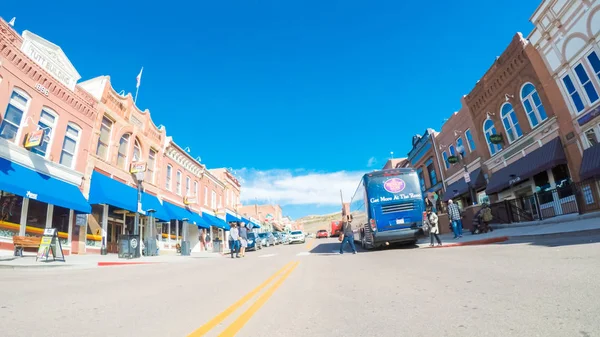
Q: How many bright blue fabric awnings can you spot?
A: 6